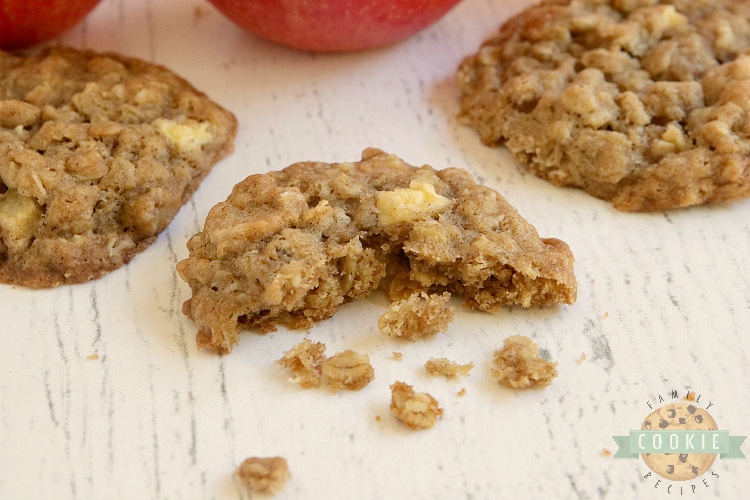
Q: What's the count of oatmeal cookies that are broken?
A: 1